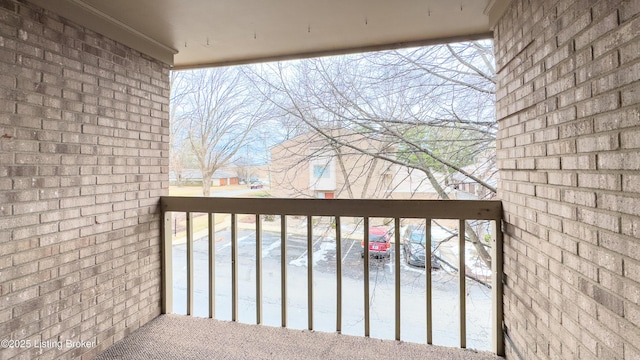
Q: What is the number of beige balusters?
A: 11